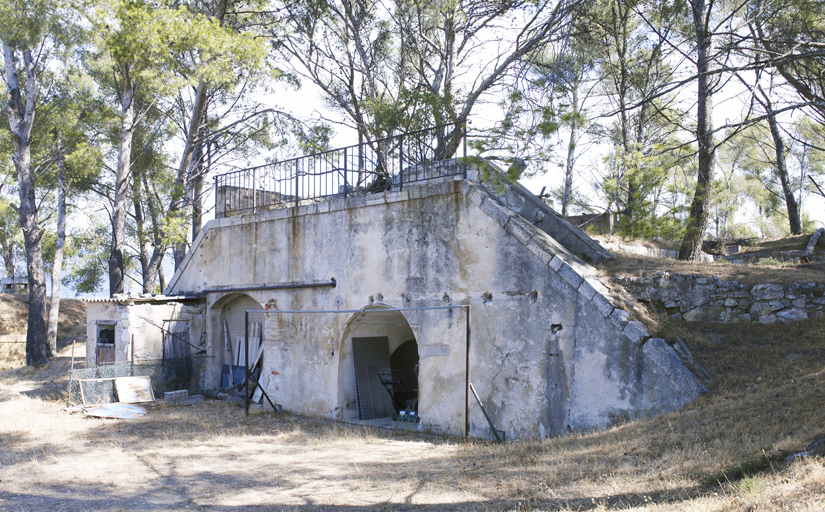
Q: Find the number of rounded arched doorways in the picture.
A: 2